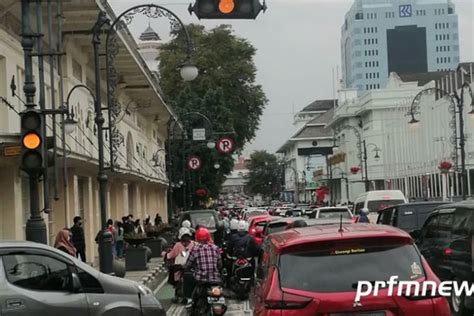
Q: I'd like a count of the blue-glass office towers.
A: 1